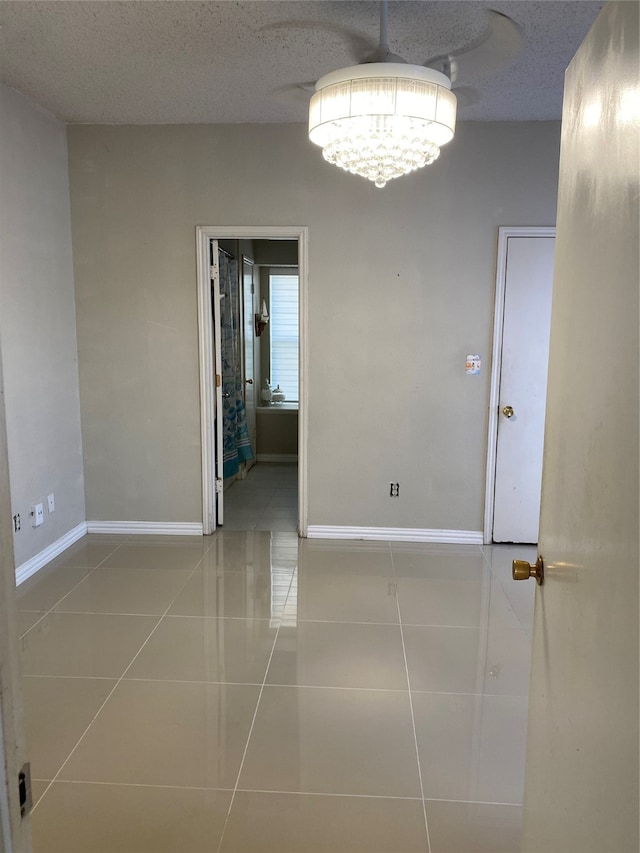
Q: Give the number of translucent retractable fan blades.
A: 4